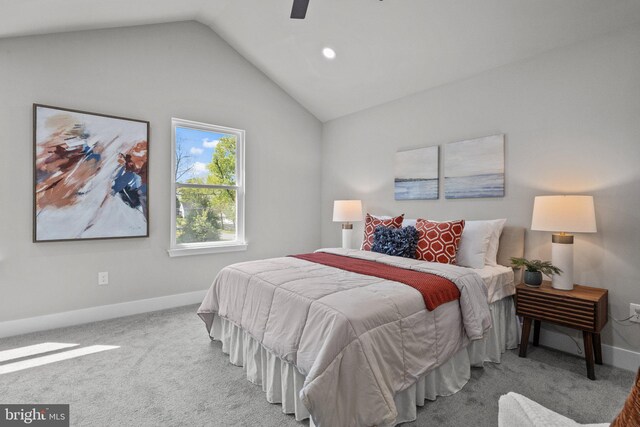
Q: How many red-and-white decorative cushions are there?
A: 2